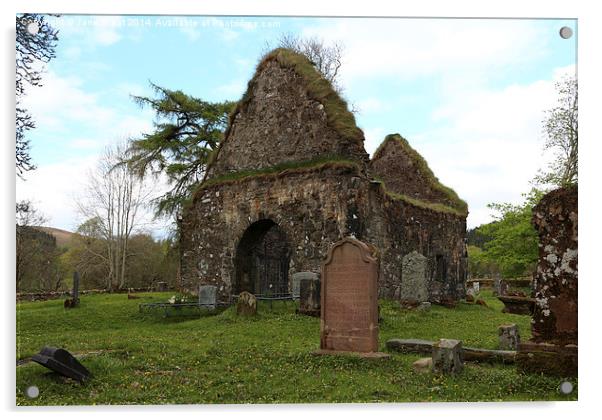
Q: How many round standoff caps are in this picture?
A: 4